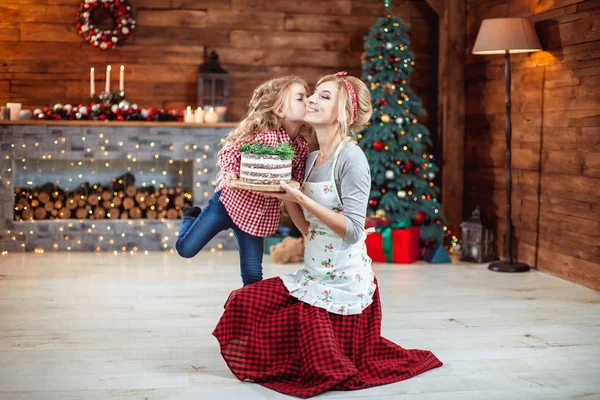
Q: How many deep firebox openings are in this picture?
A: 1